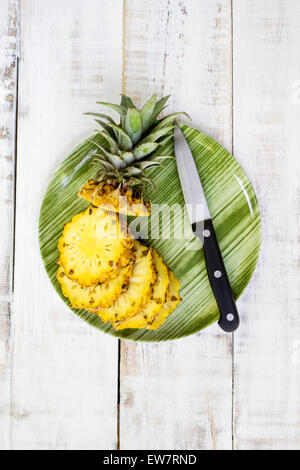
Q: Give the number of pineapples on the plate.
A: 1